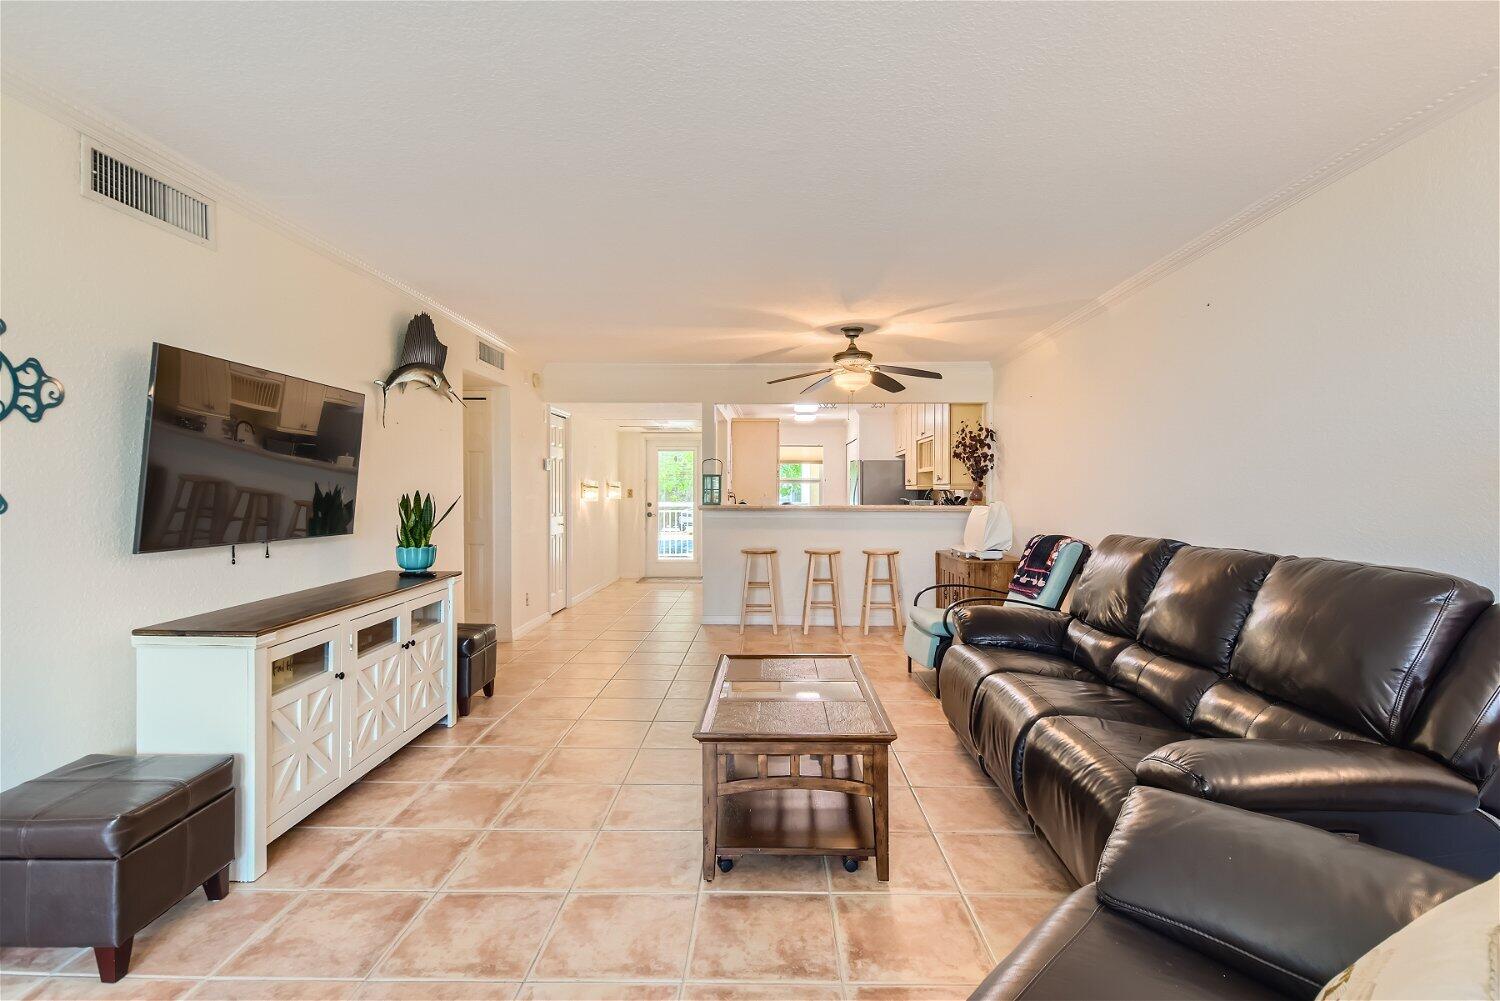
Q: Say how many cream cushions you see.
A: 1